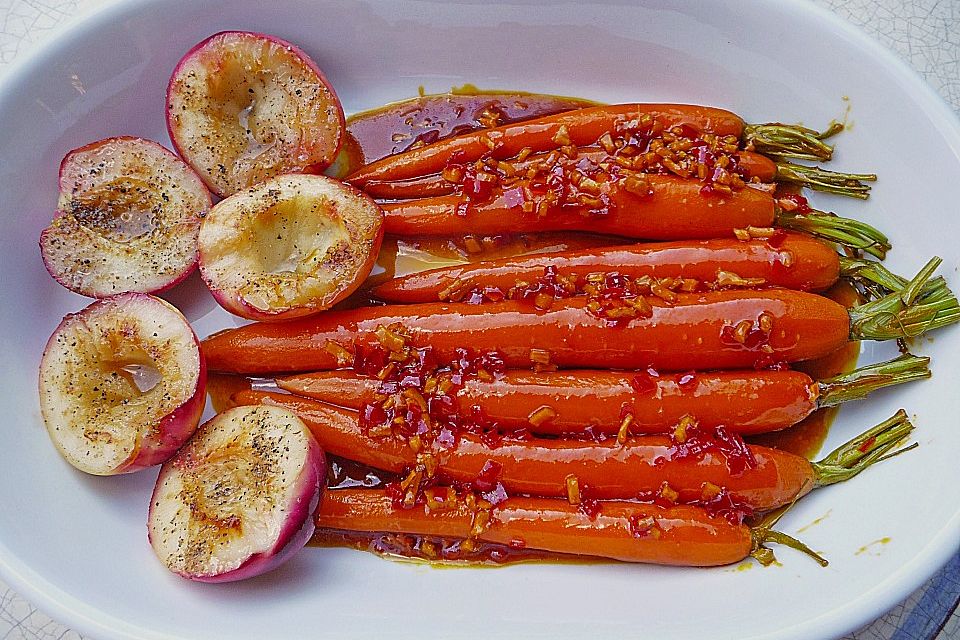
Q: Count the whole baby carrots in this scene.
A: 8